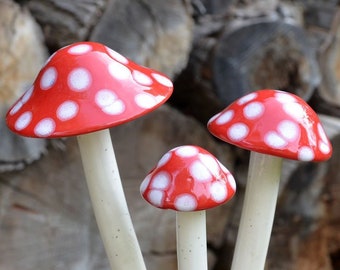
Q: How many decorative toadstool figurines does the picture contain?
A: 3